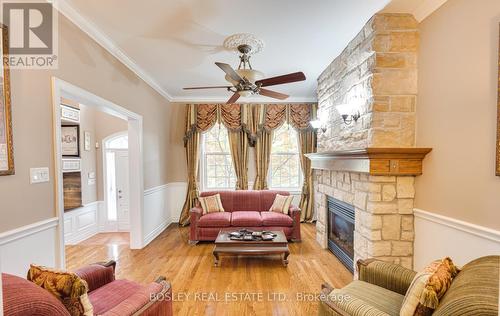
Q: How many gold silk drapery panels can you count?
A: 4